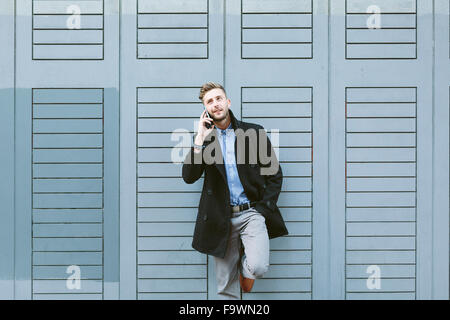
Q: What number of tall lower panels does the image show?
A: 4